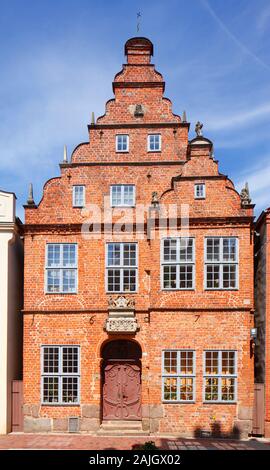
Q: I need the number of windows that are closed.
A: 12